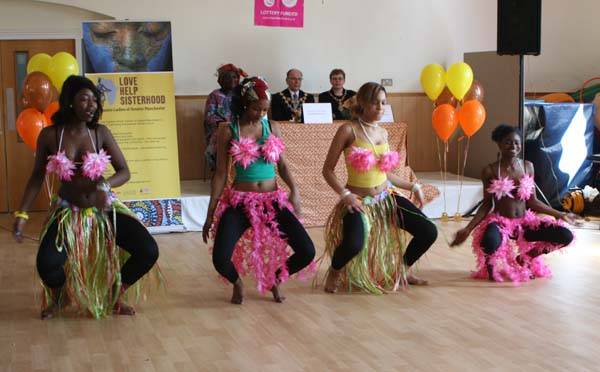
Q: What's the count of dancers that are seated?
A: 0